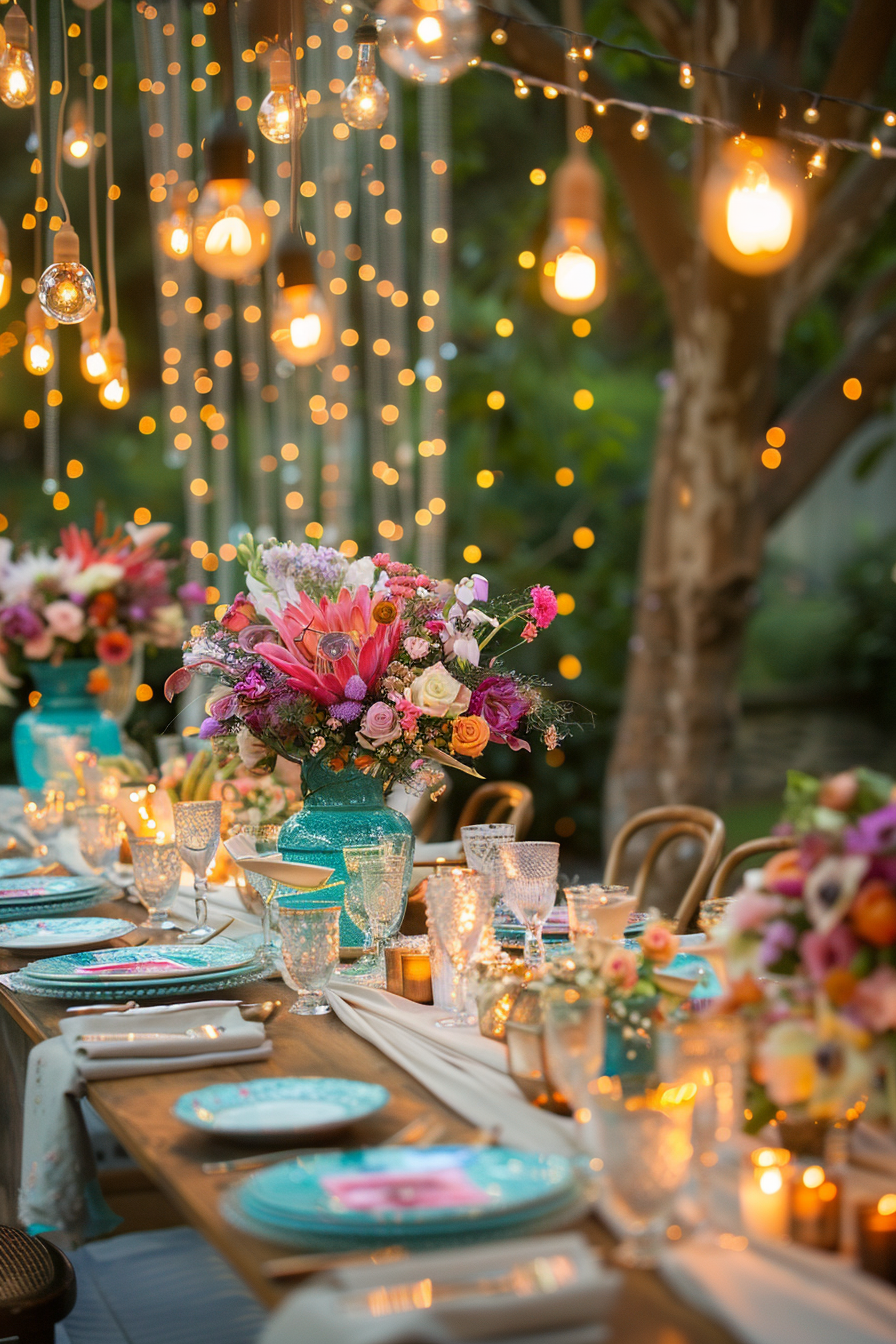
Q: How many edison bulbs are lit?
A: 15